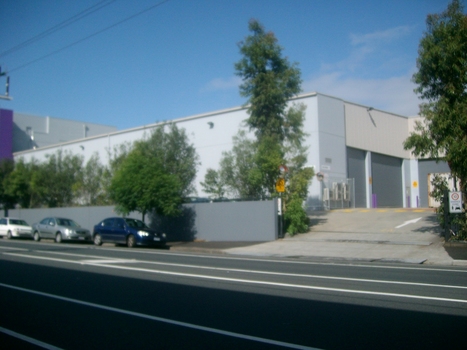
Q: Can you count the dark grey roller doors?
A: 3